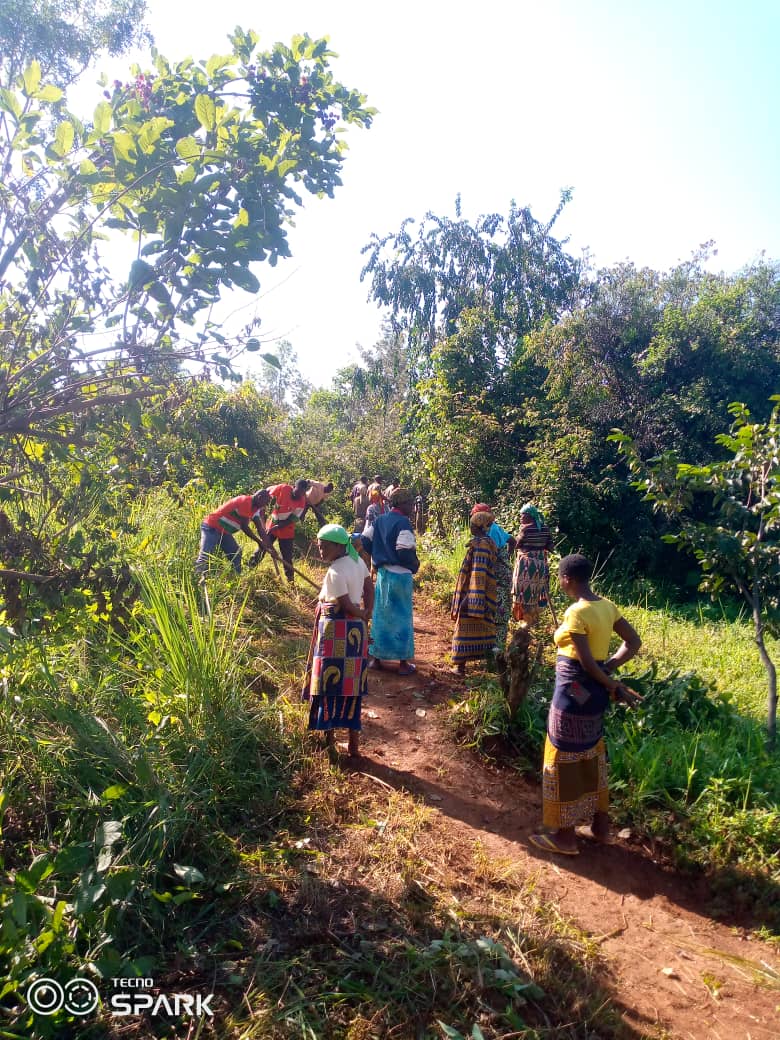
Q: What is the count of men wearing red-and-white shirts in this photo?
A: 2